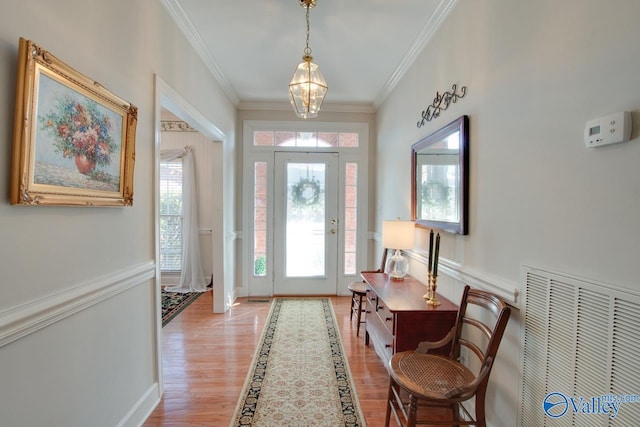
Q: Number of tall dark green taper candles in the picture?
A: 2